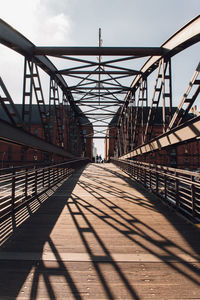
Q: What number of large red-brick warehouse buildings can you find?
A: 2